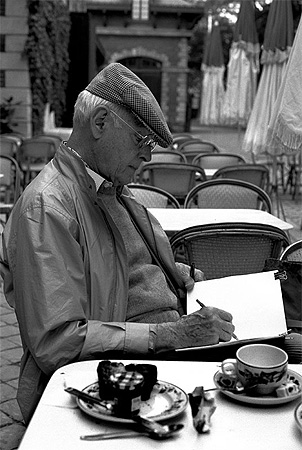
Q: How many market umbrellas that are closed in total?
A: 4